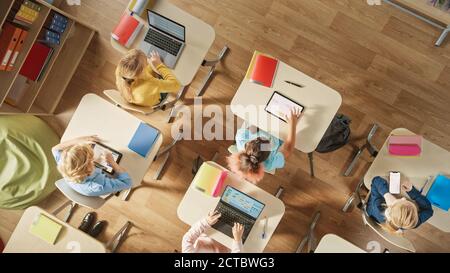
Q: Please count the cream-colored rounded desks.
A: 7